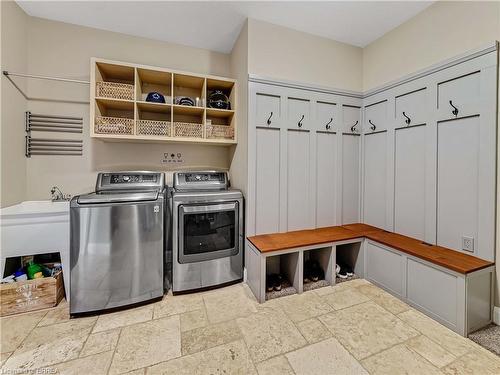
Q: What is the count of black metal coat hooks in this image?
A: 7